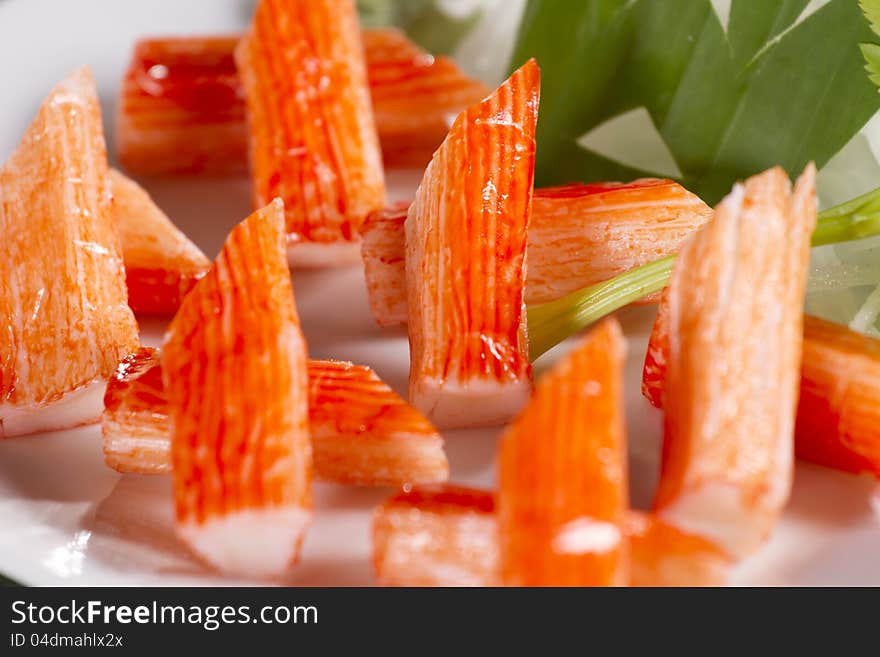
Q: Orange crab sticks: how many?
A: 12